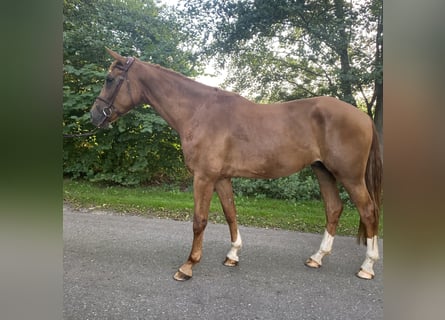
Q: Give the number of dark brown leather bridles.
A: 1